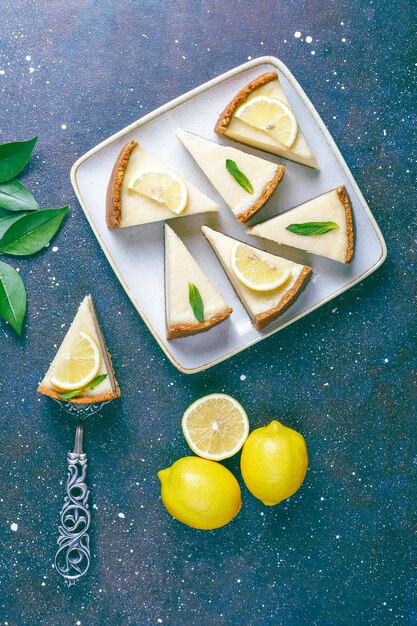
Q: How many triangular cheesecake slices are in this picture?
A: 7